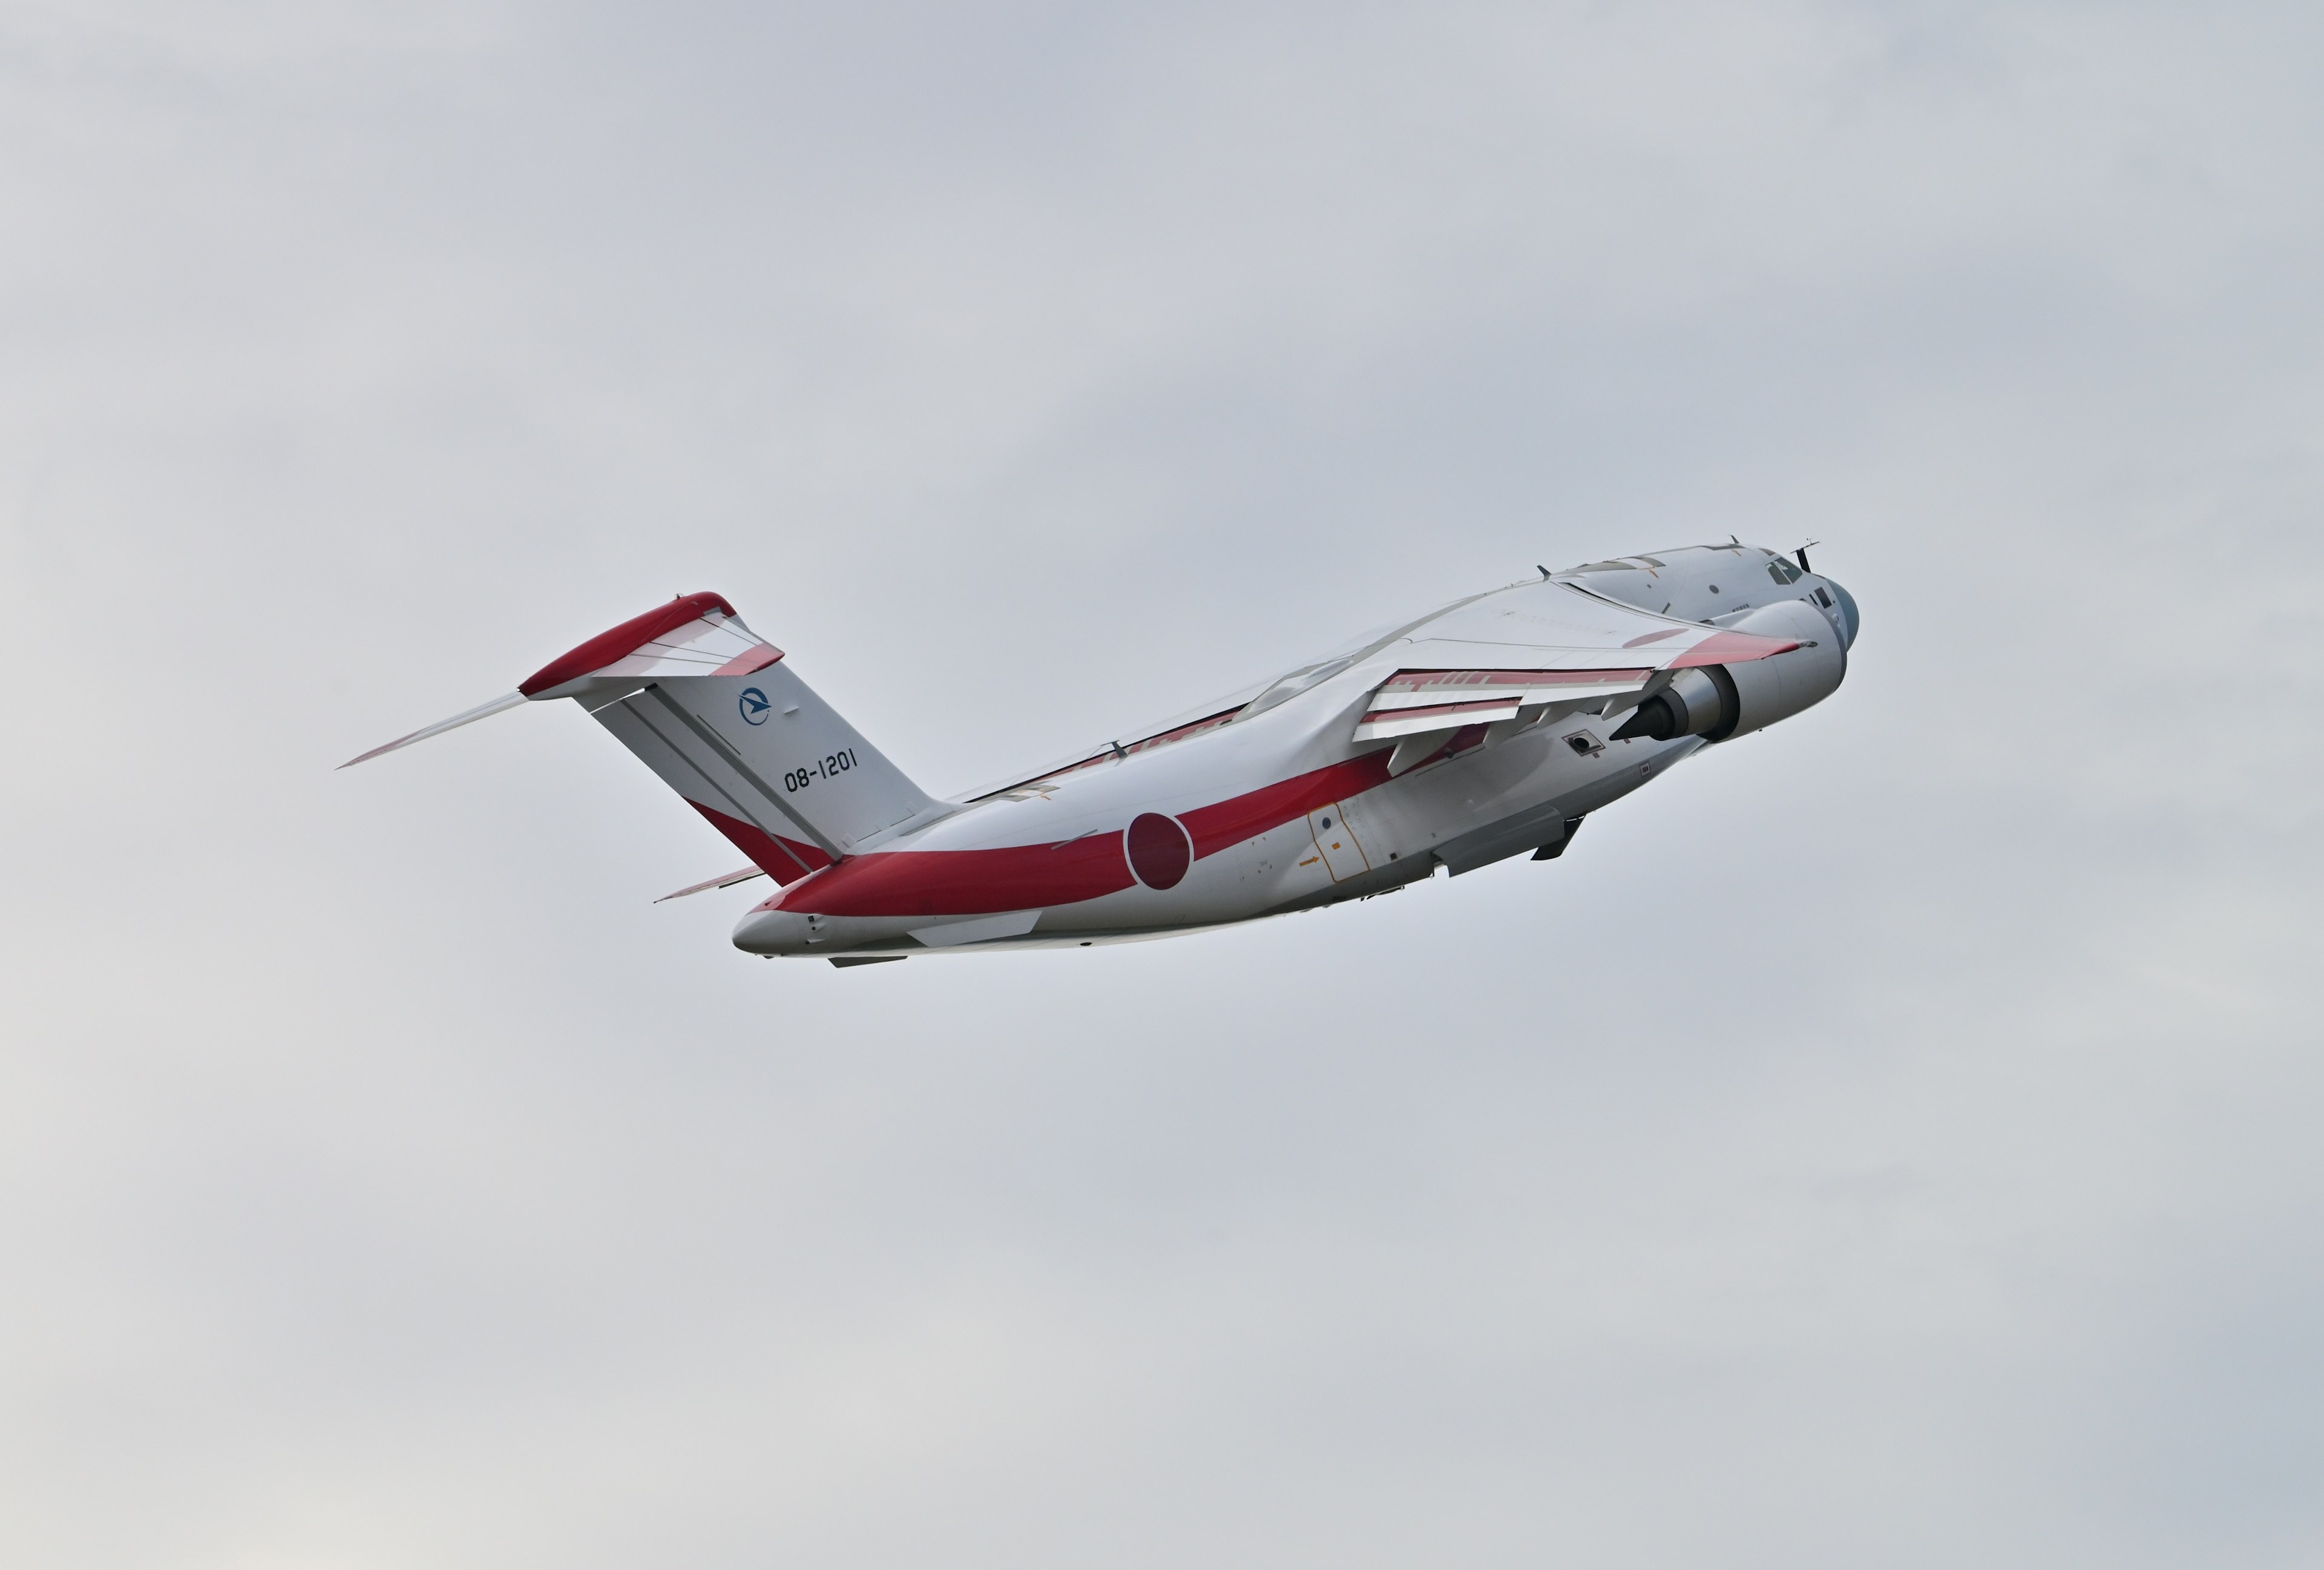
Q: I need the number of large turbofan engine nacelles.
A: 1